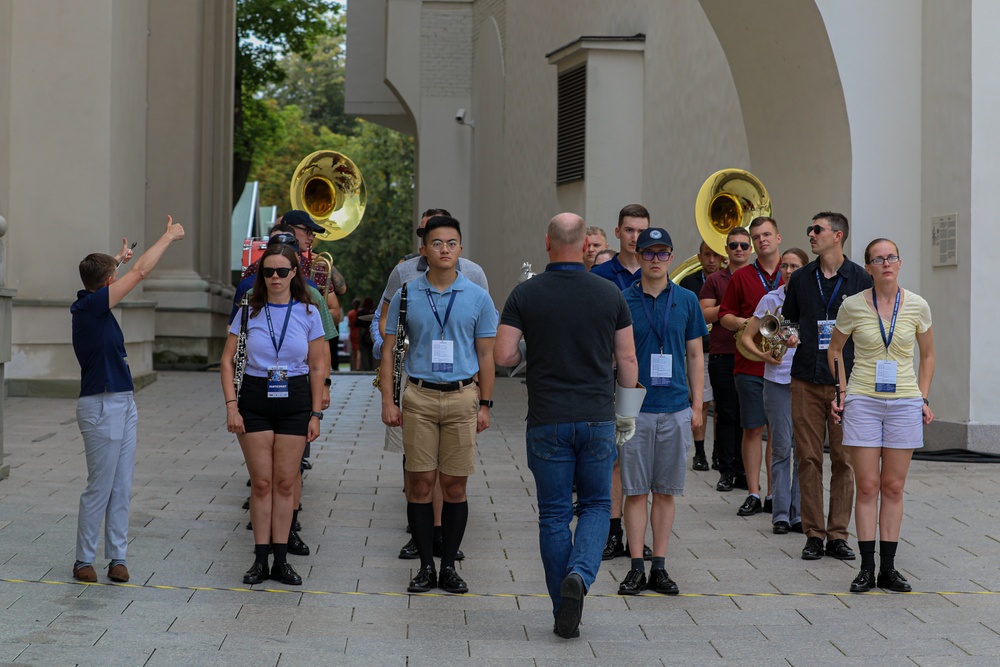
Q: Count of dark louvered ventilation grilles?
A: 1